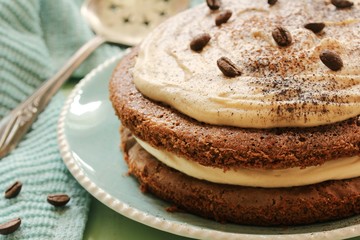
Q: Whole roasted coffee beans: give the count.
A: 12